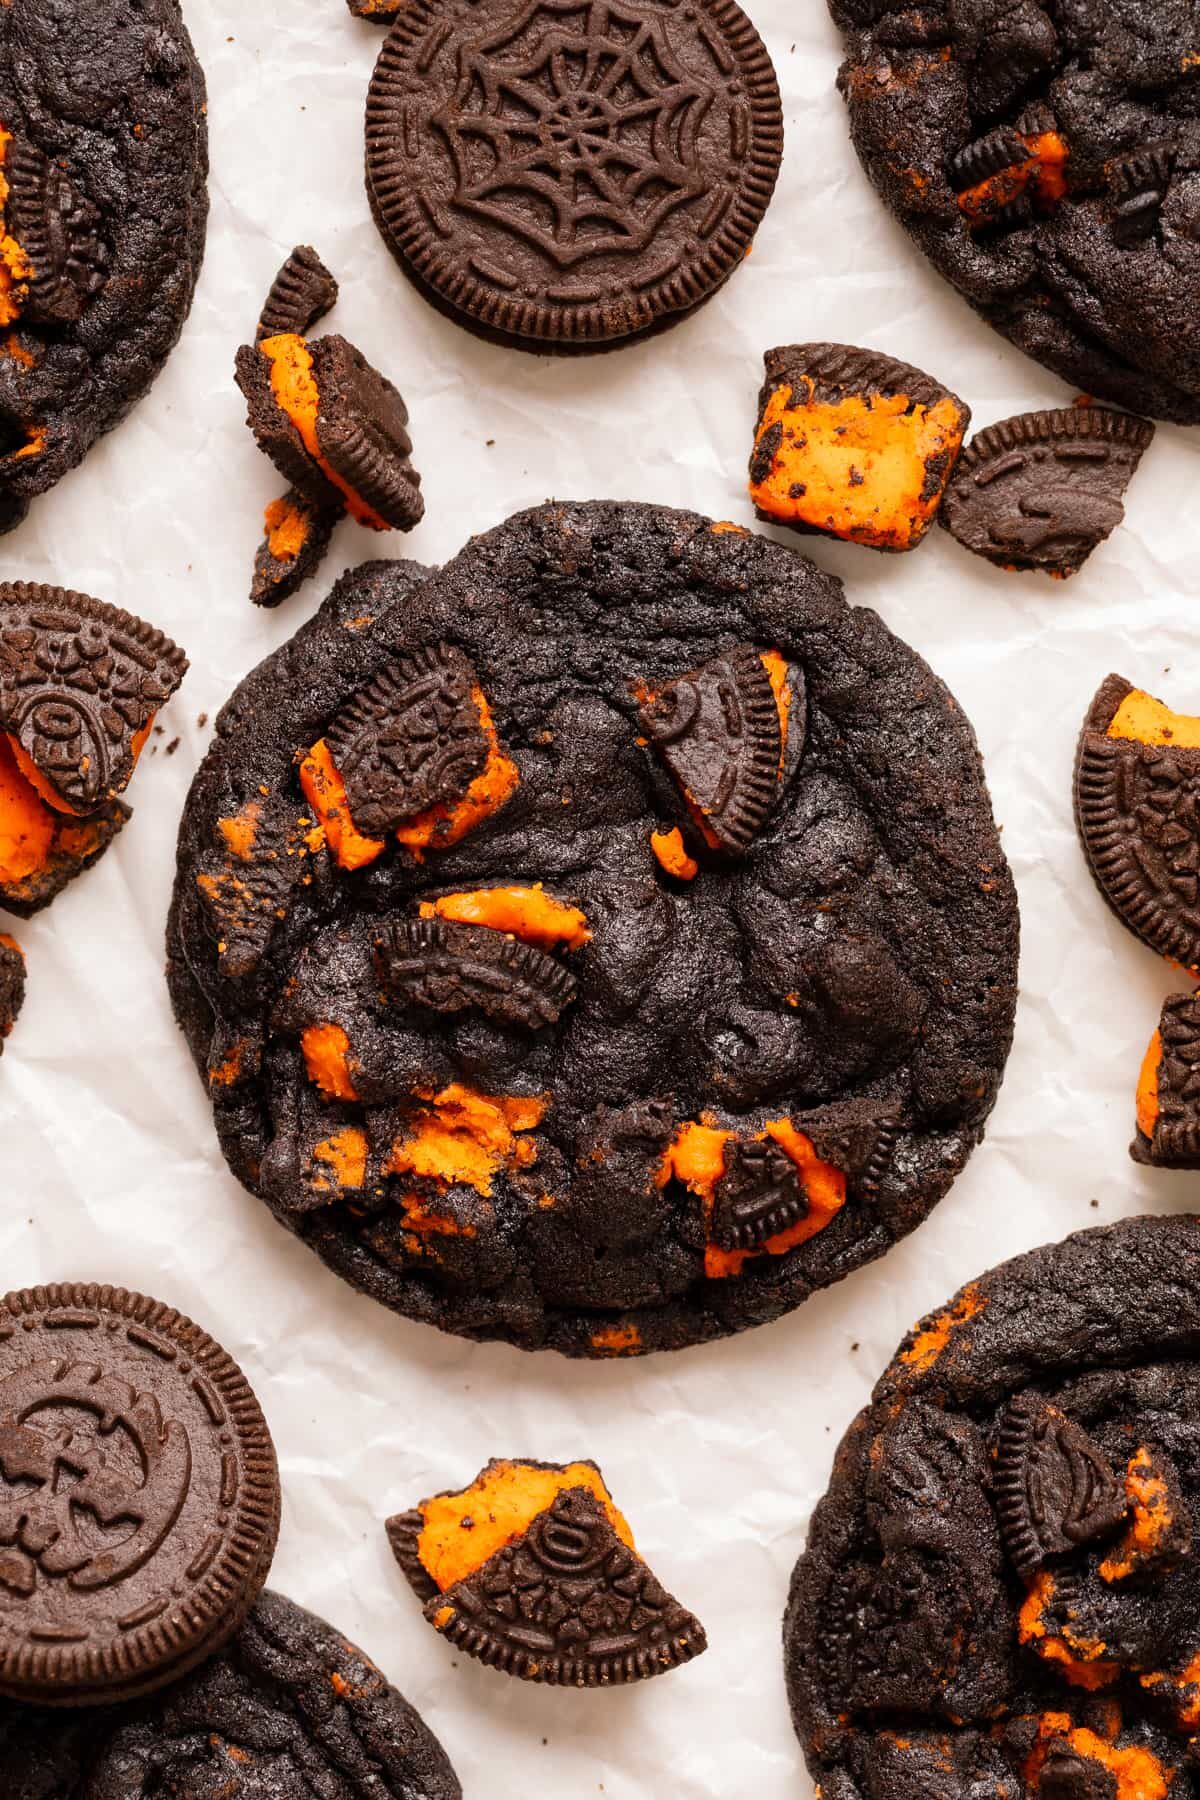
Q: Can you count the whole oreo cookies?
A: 2